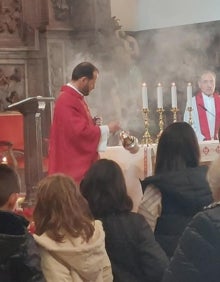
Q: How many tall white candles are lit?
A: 4